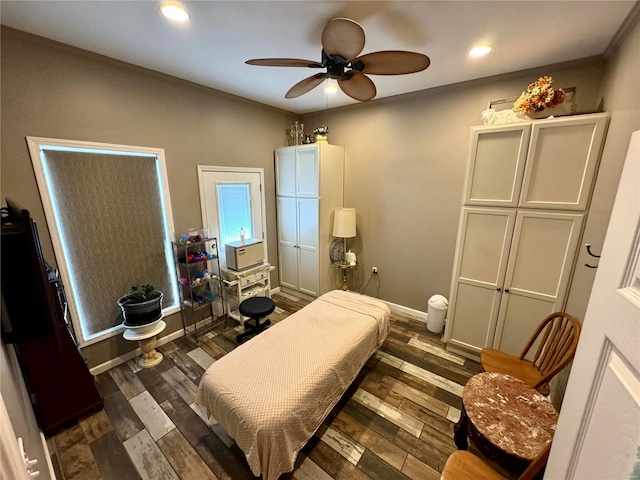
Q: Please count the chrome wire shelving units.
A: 1